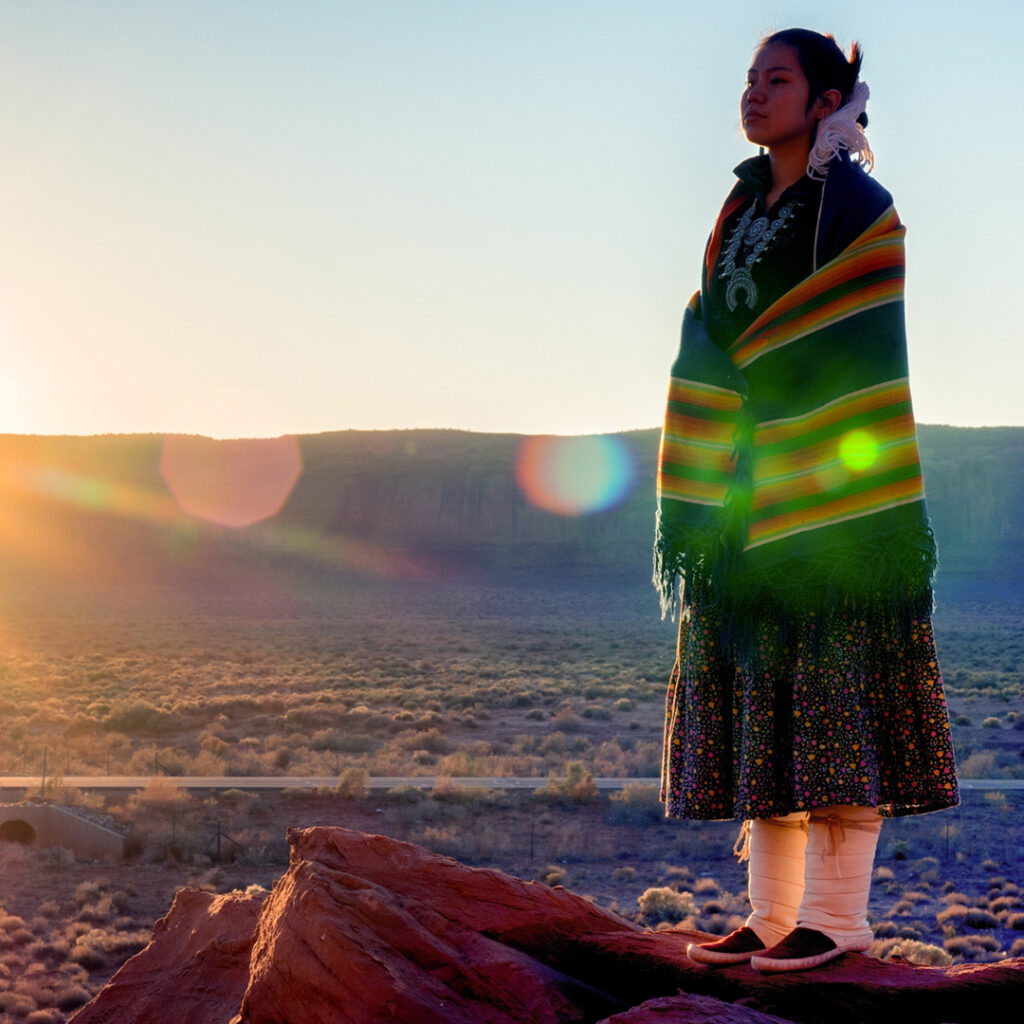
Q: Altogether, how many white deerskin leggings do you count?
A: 2